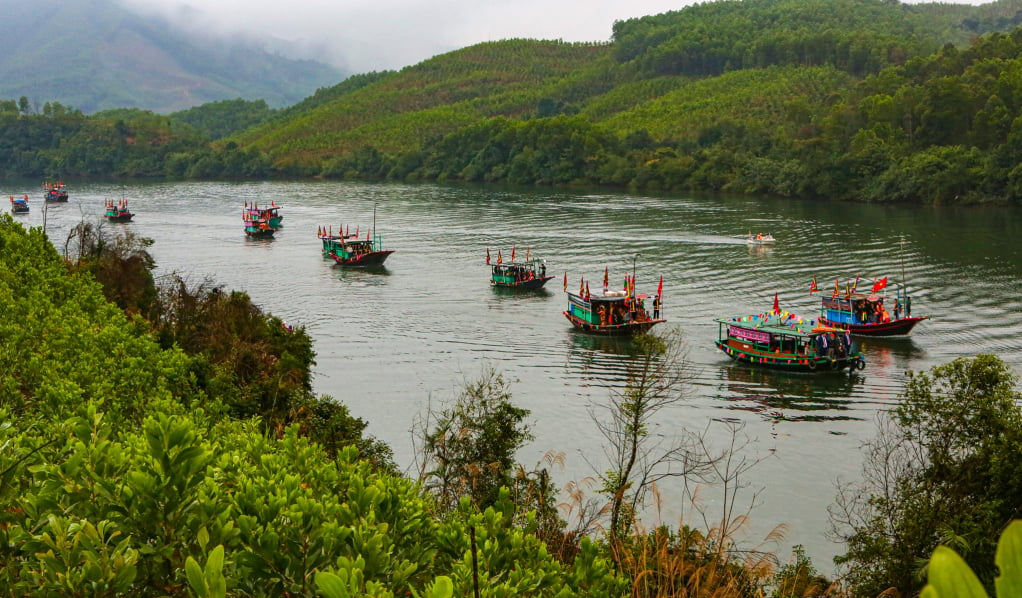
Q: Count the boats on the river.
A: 12